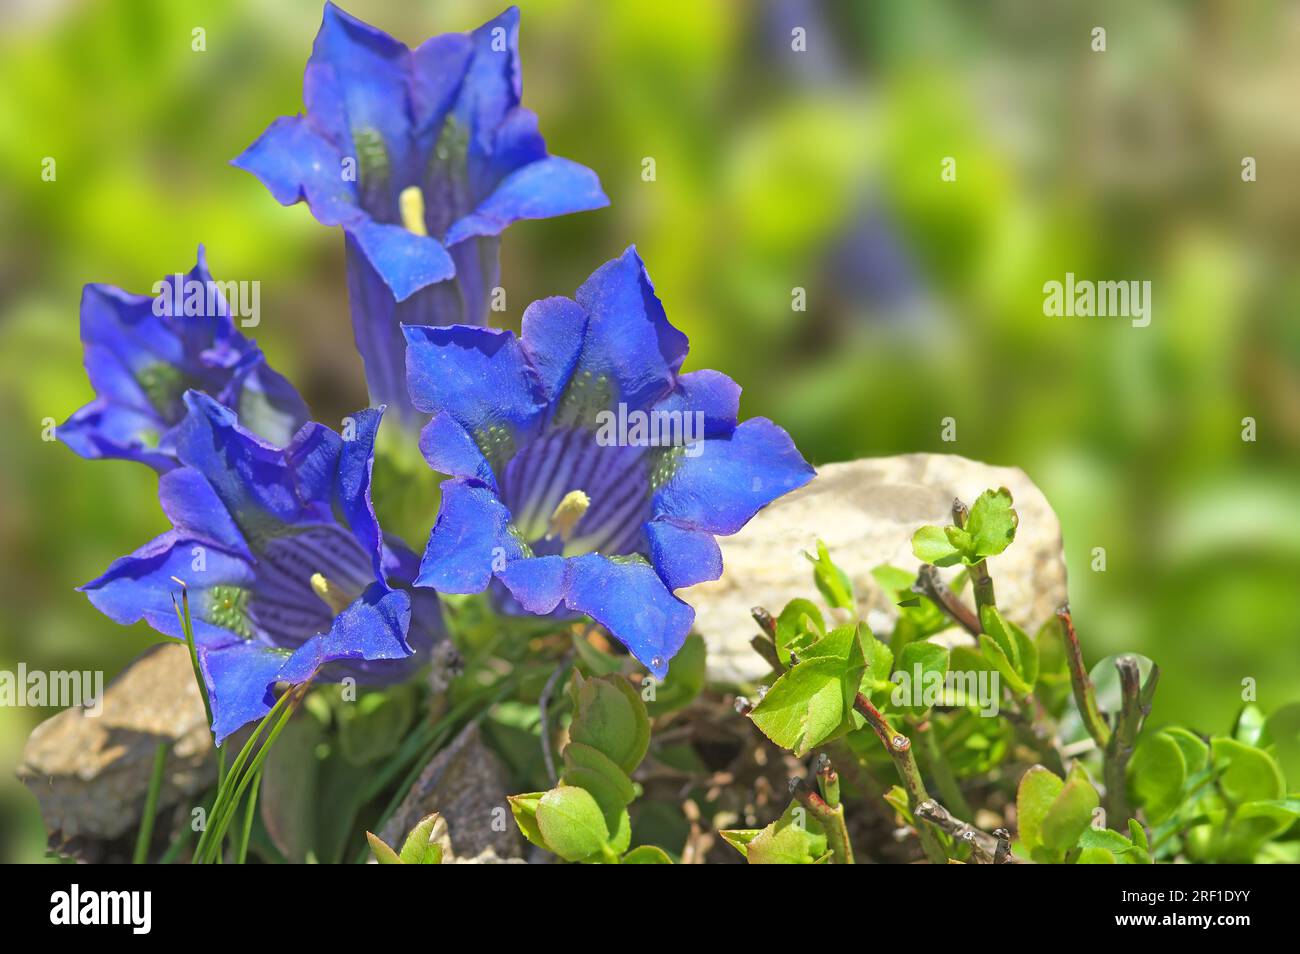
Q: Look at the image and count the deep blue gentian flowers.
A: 4